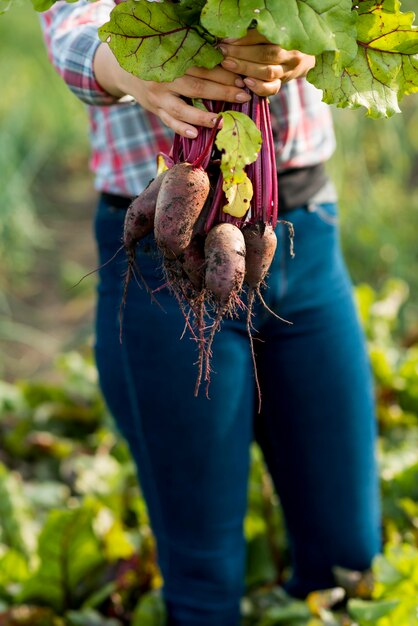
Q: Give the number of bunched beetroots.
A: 5